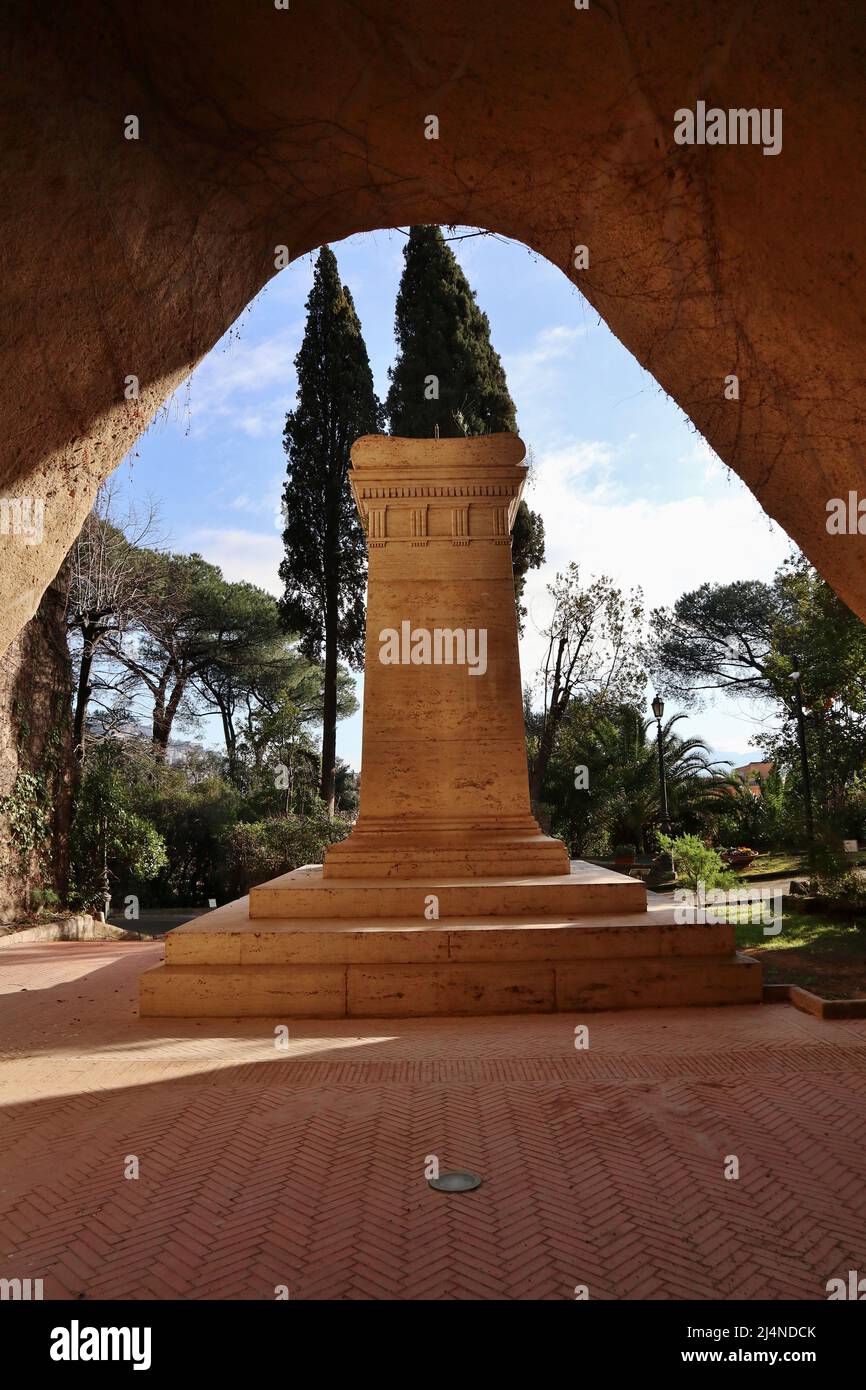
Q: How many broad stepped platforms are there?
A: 3